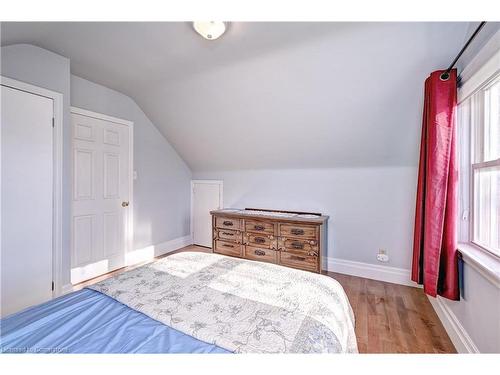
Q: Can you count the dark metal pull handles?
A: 9